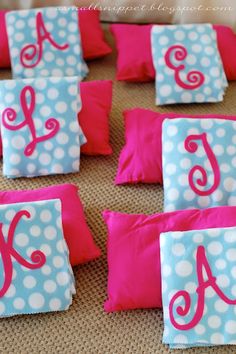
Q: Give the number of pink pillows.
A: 6